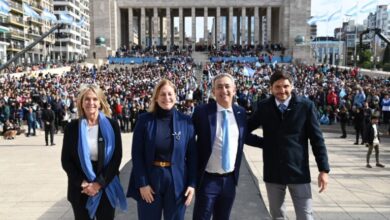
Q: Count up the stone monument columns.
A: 12